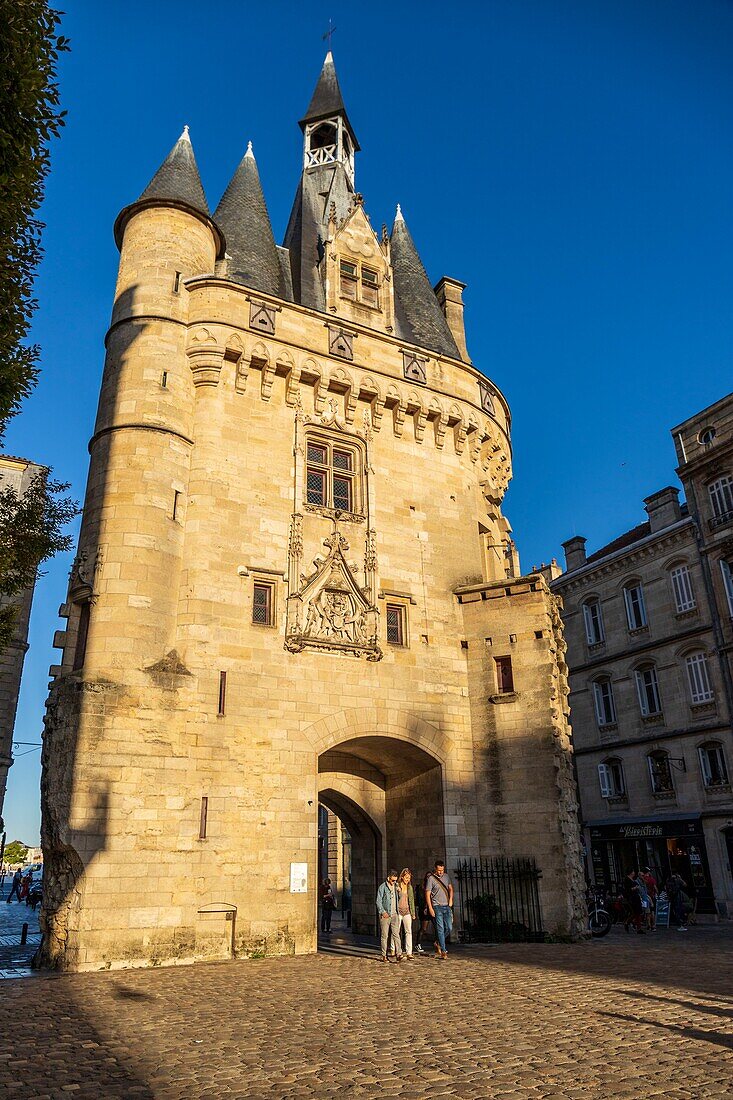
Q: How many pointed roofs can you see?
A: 4